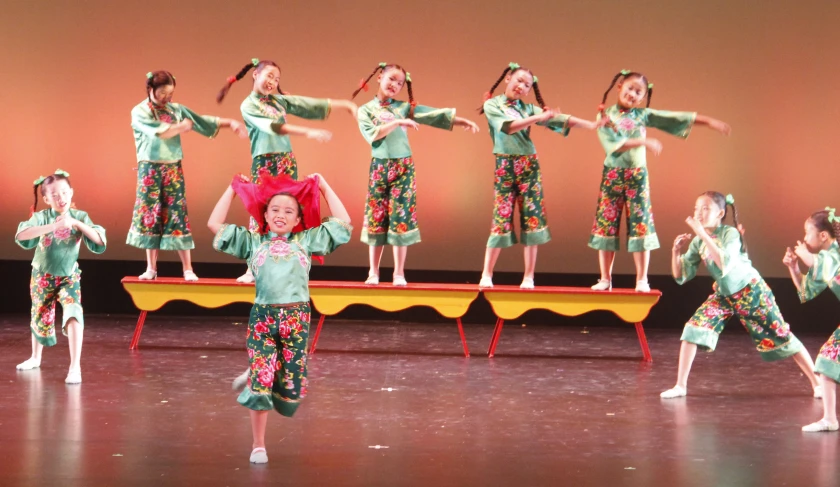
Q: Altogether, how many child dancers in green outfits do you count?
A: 9